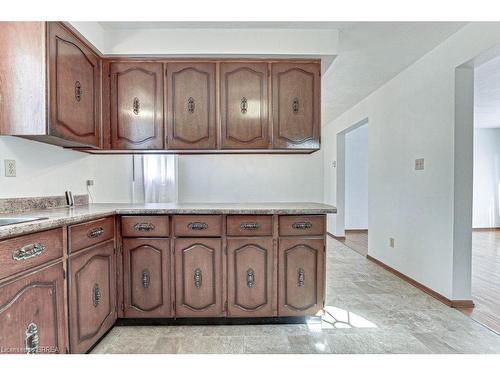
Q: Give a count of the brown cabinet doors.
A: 11